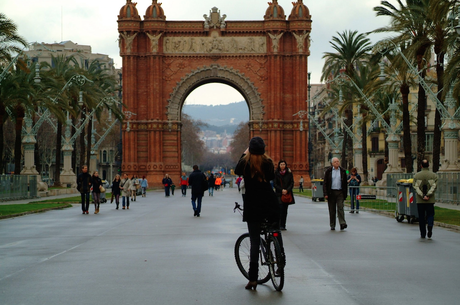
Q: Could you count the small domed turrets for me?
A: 4